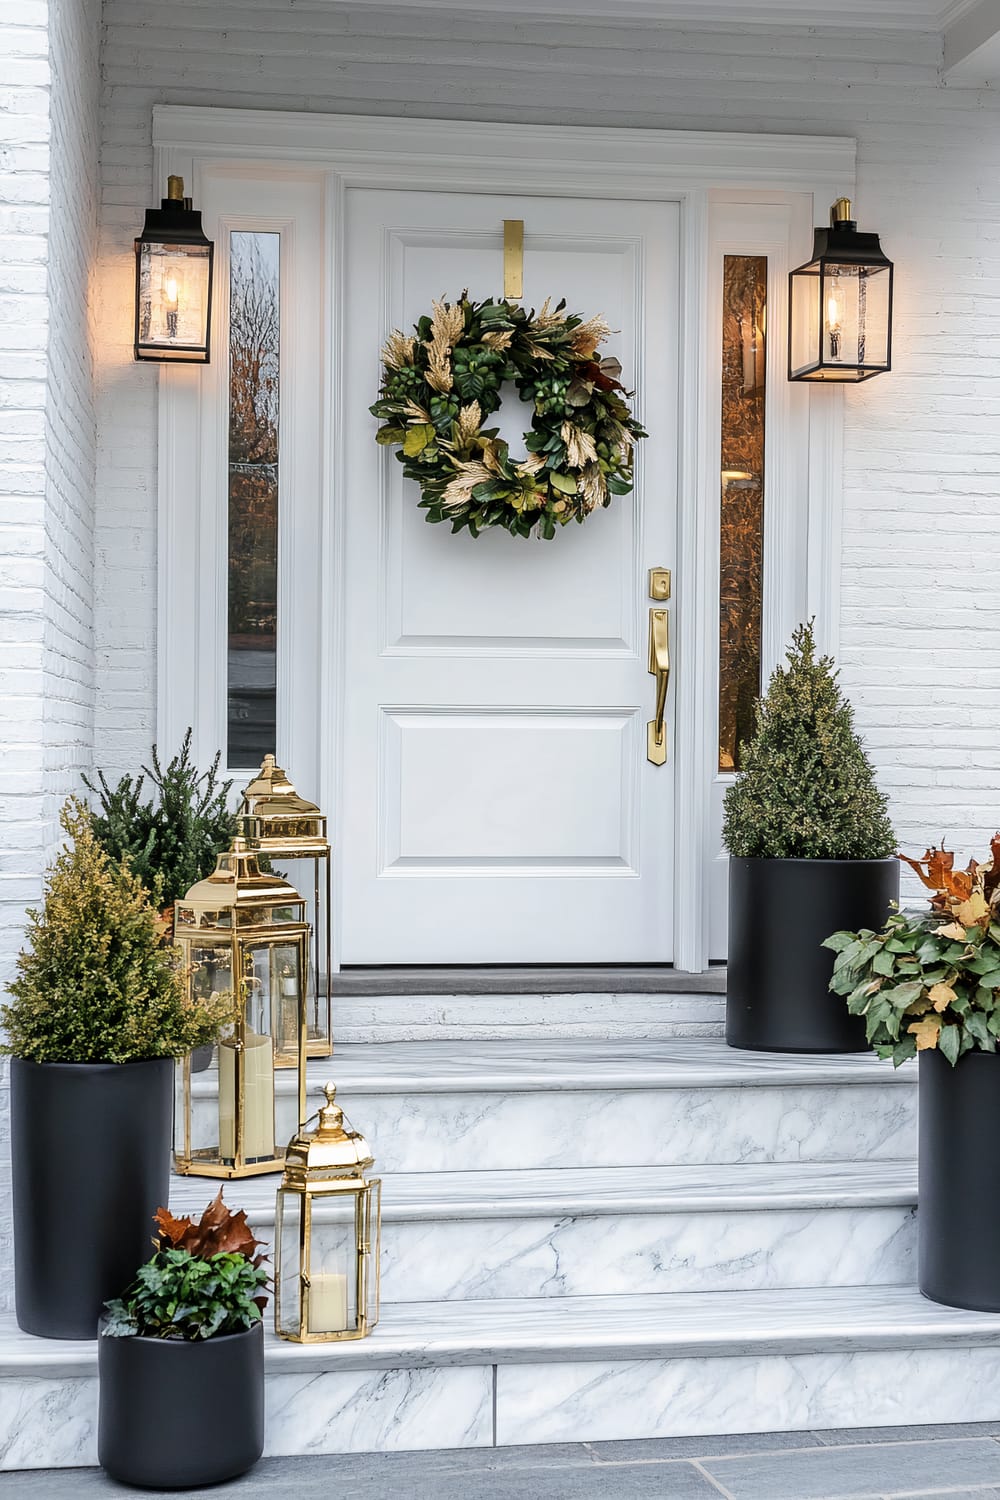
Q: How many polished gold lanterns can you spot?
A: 3